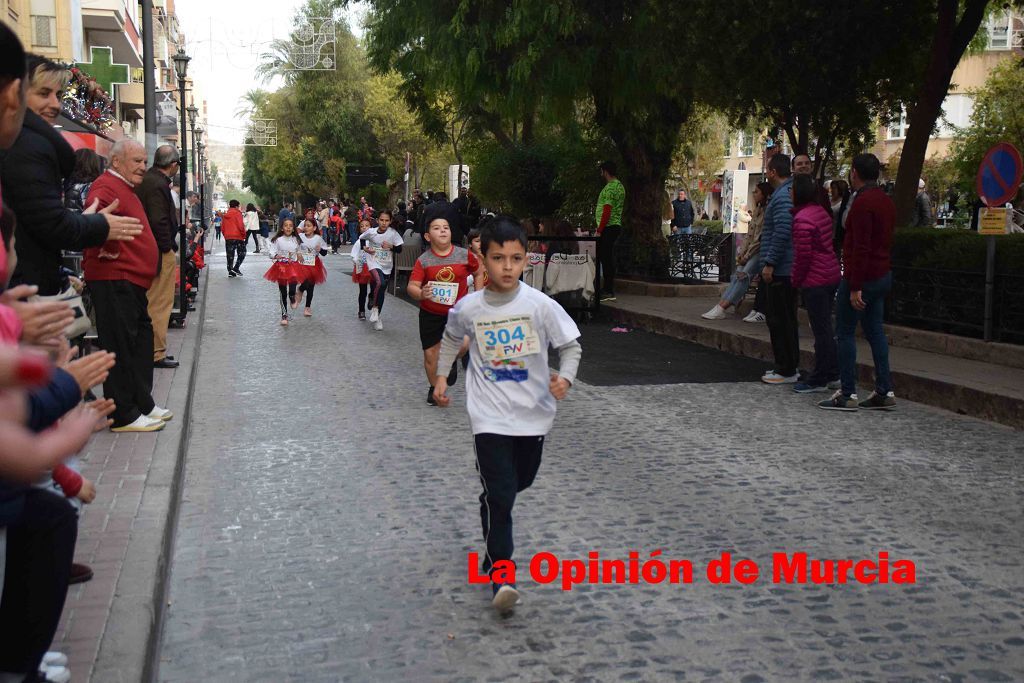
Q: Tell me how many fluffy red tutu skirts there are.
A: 3